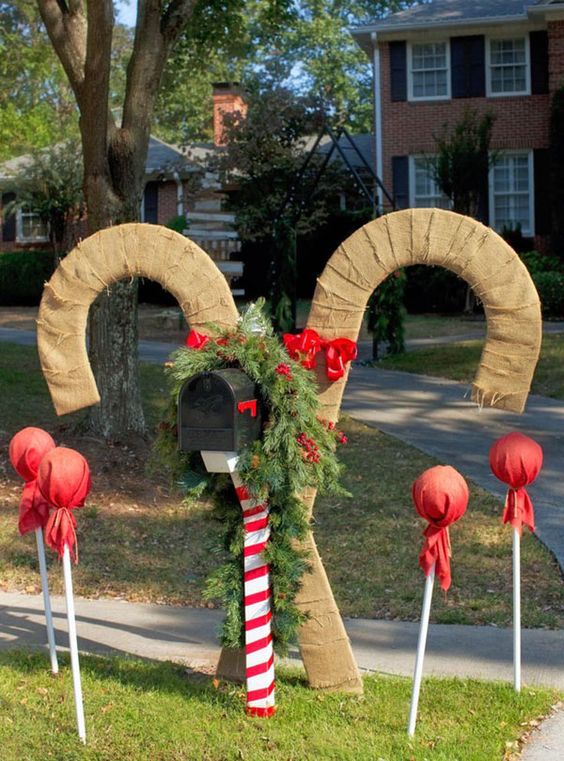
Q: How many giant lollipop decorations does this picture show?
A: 4